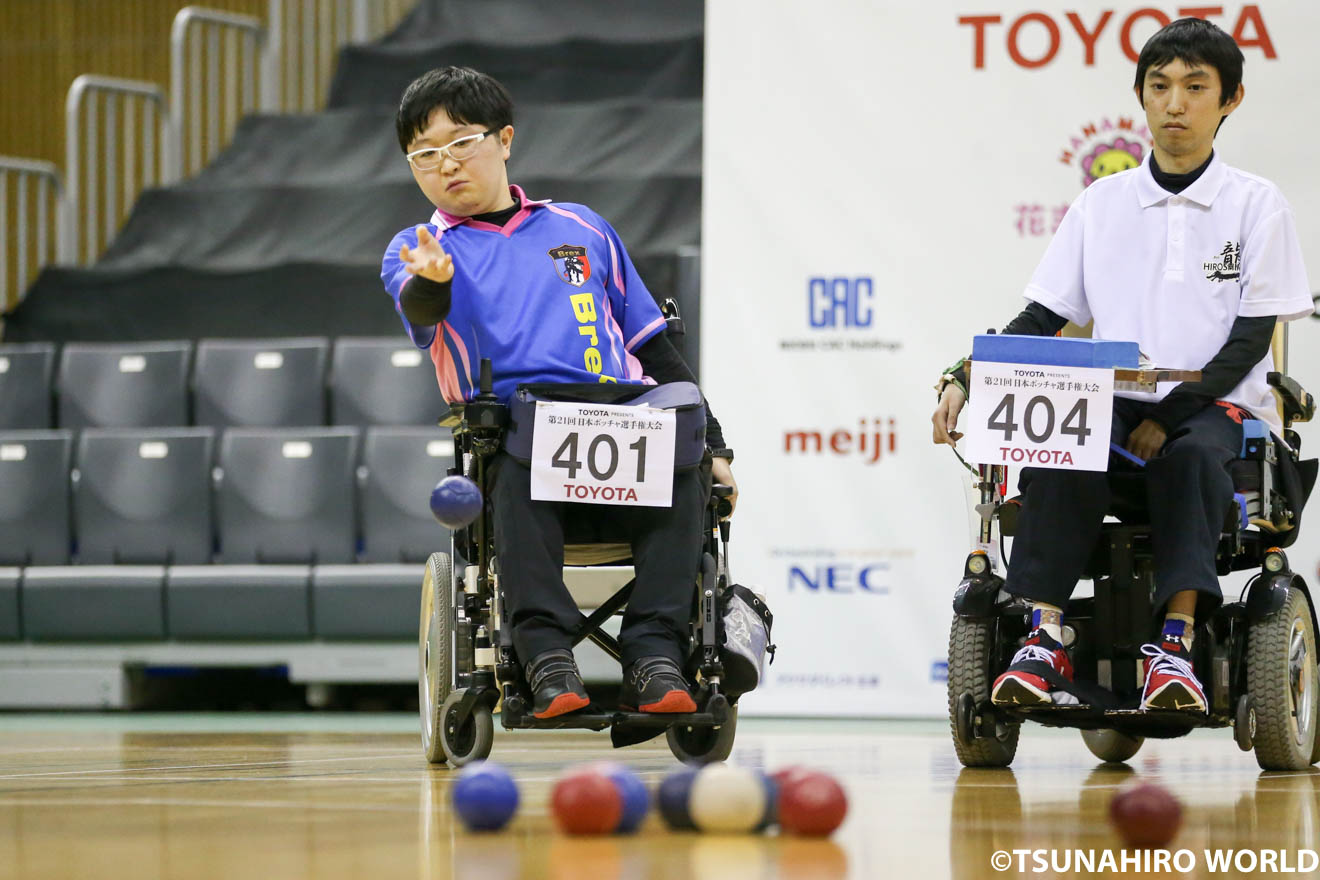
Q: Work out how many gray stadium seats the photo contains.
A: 8